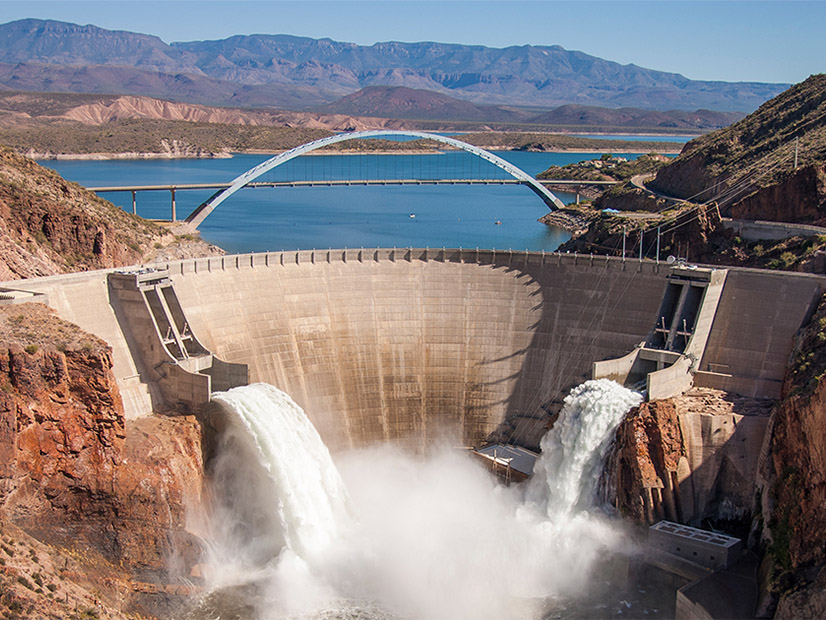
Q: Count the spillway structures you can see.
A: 2